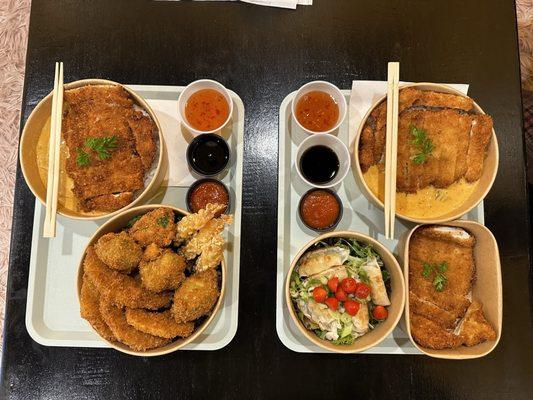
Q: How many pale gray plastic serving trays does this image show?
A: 2